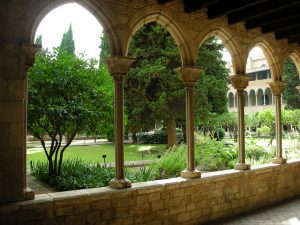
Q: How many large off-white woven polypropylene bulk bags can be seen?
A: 0